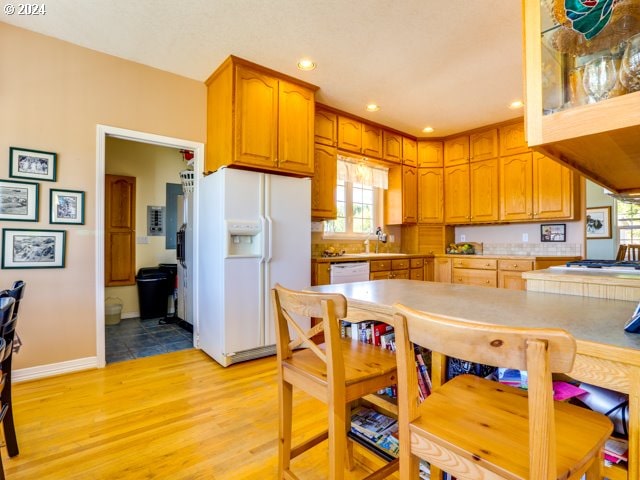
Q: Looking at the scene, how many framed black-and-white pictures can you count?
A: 4